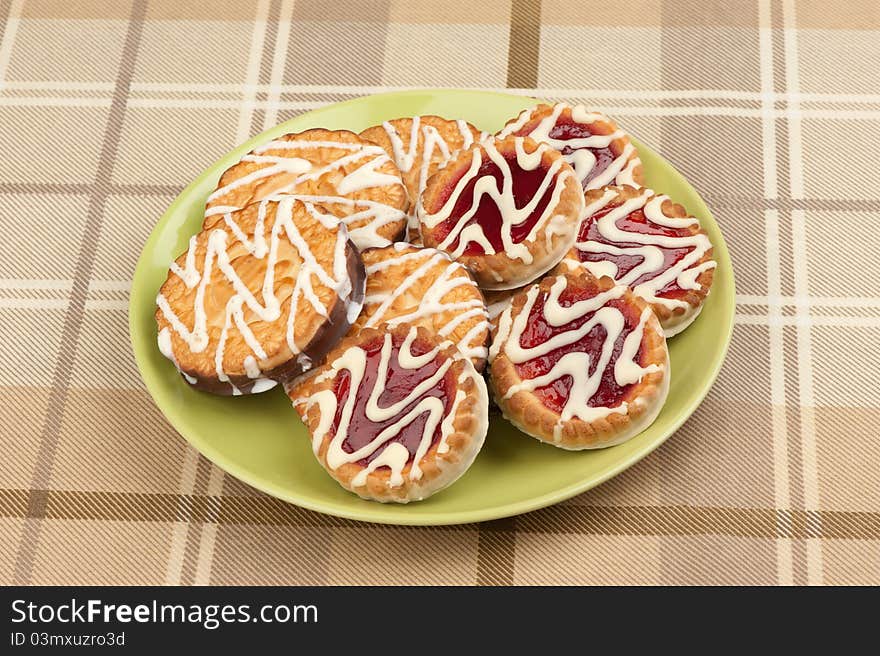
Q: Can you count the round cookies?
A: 9